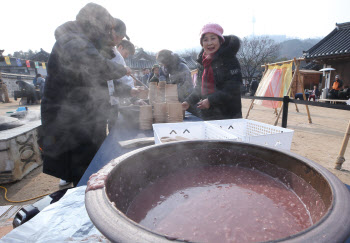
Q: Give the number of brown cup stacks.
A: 6